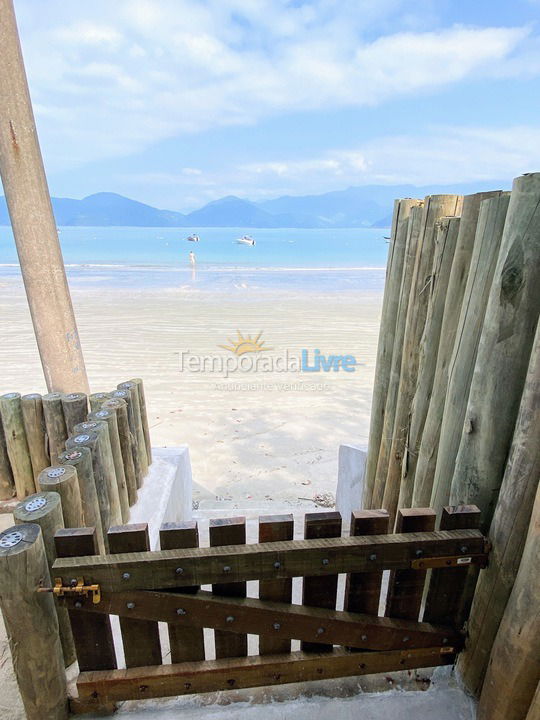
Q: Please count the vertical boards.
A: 9